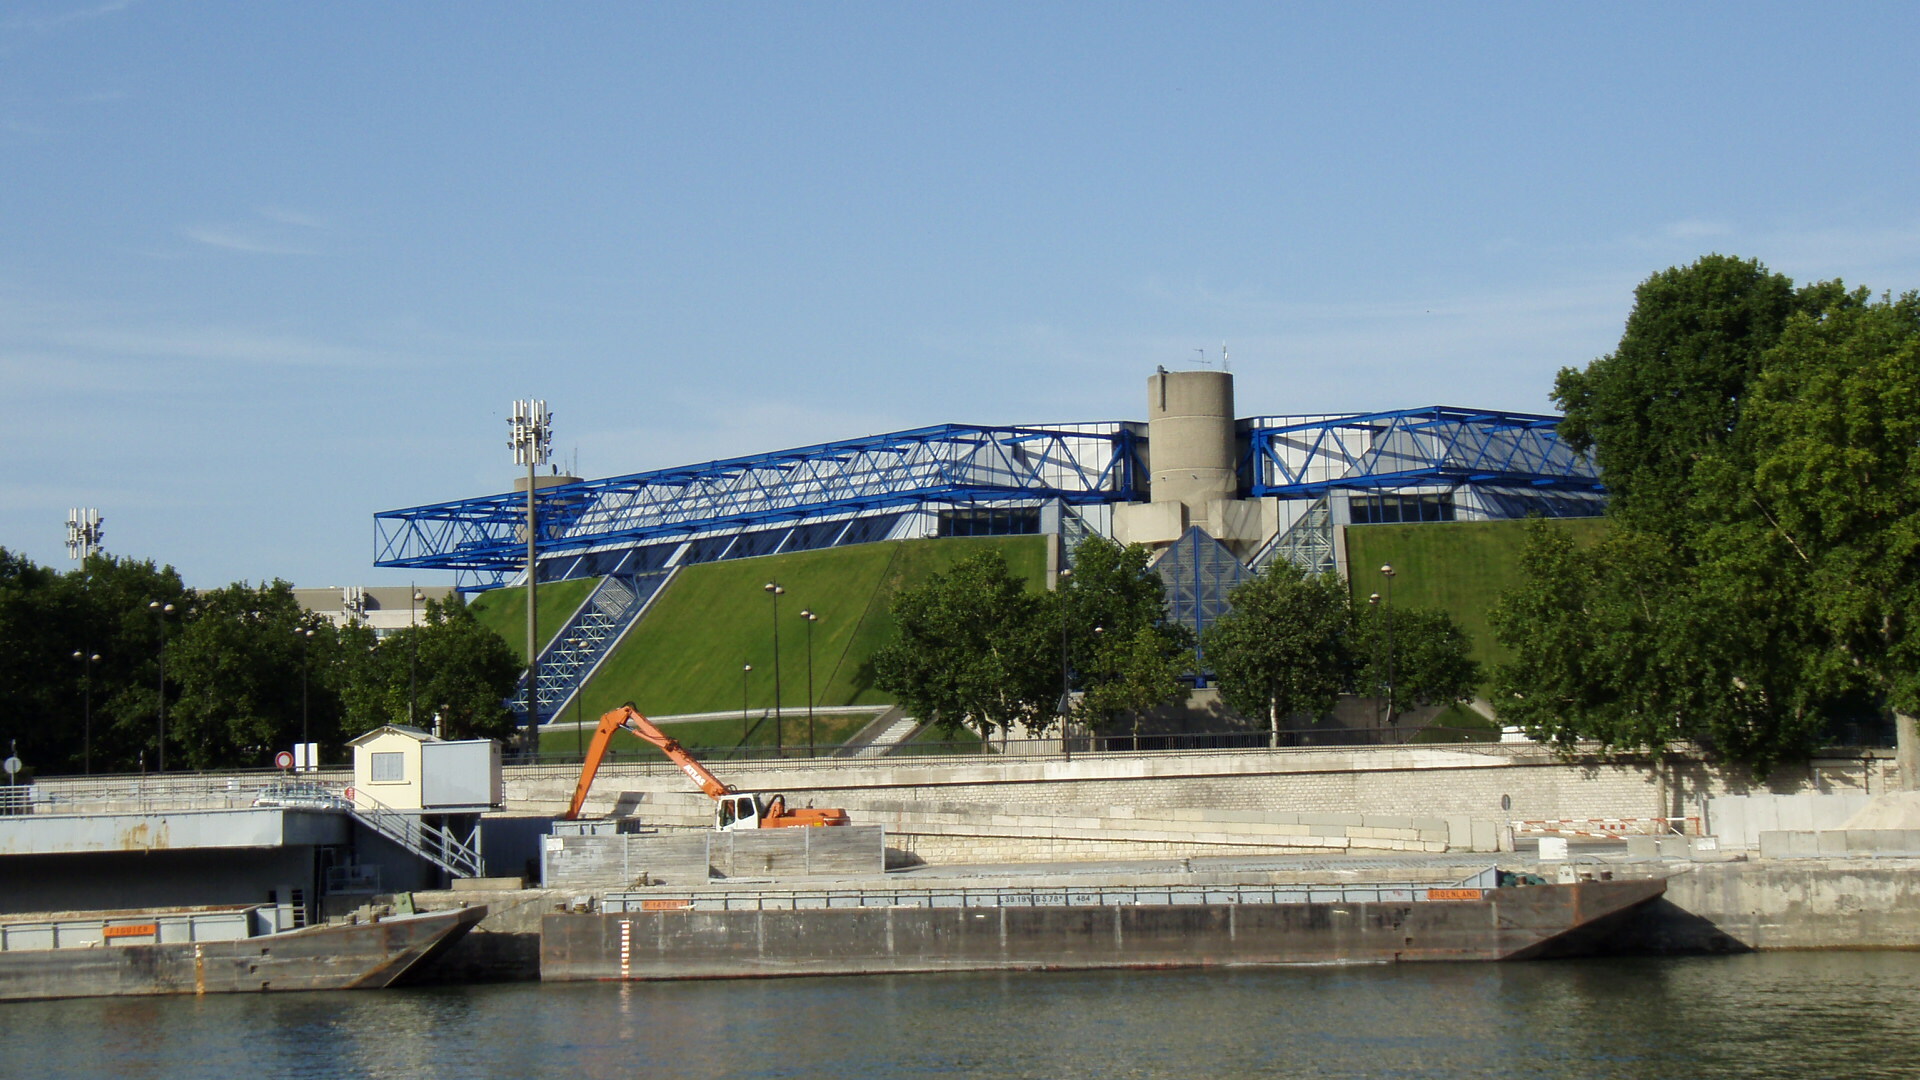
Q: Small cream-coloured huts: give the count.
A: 1